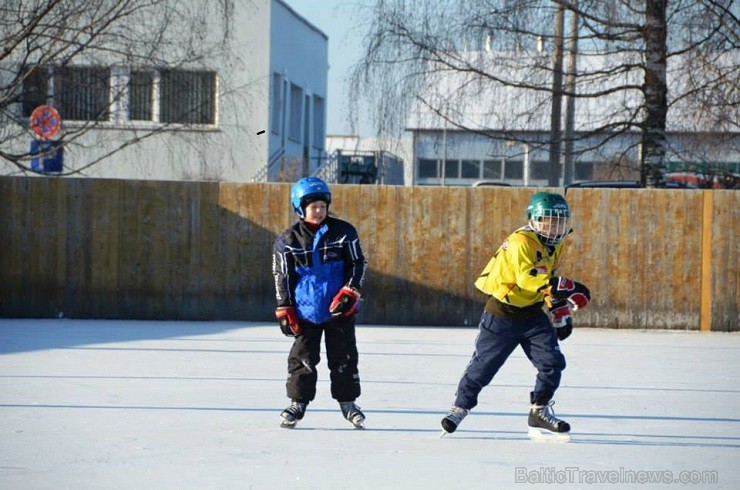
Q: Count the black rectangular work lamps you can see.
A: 0